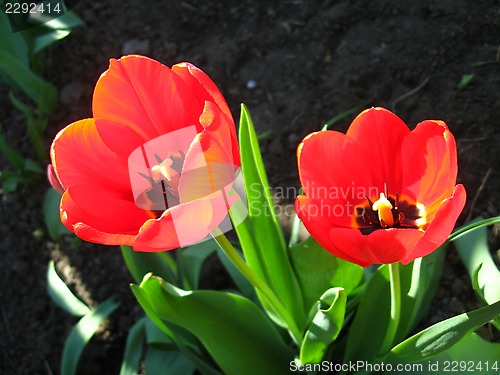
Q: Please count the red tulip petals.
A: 12